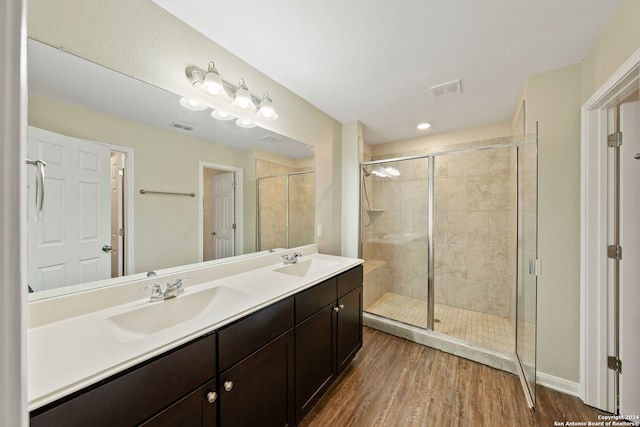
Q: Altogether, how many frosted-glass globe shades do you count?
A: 3